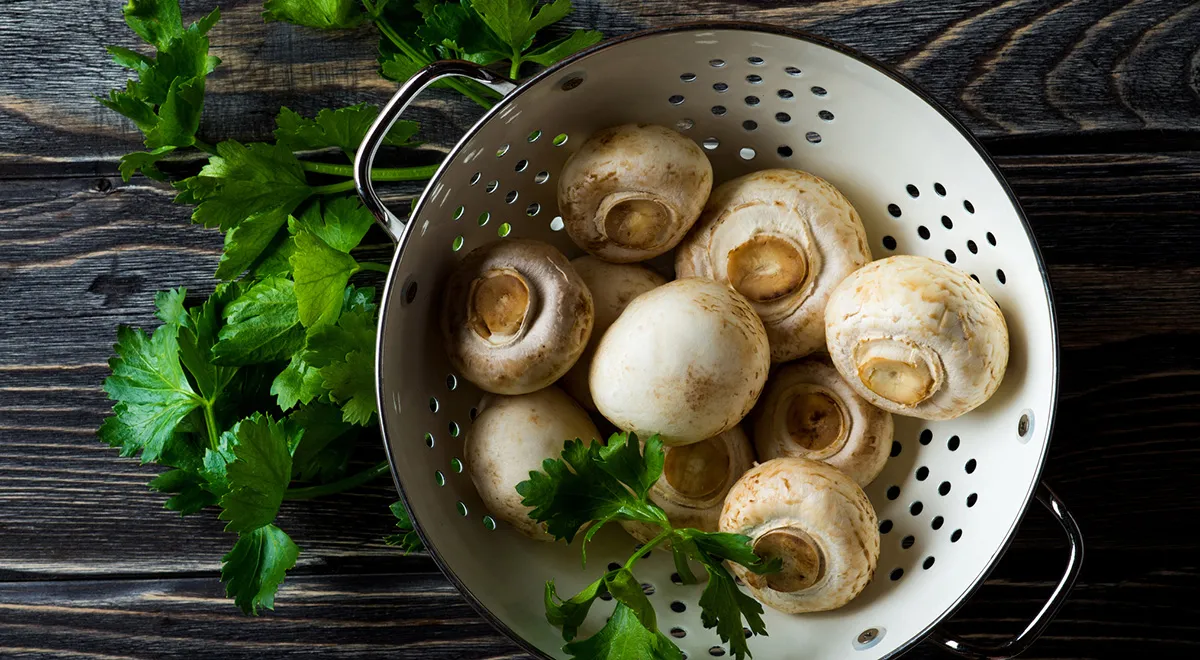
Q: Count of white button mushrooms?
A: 10